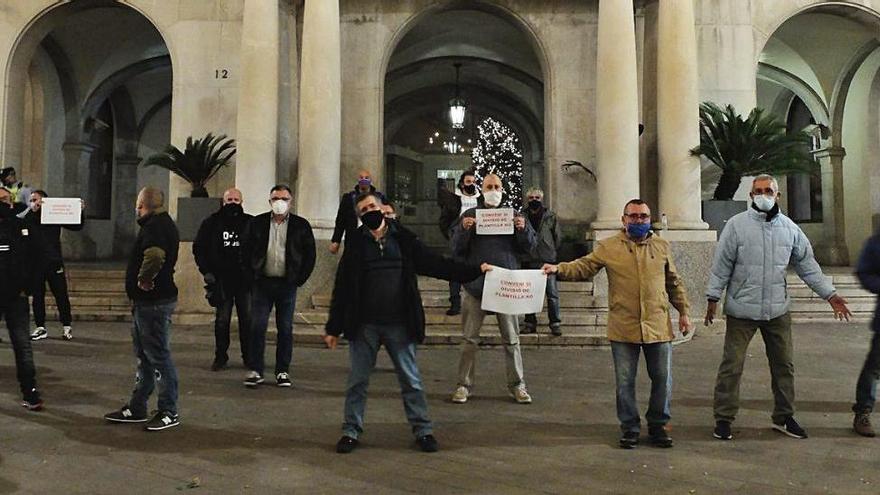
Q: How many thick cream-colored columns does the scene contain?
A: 4